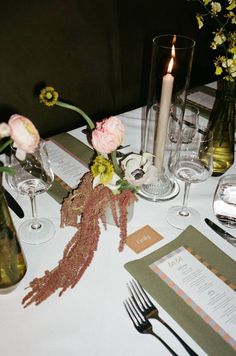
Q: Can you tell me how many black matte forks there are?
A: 2